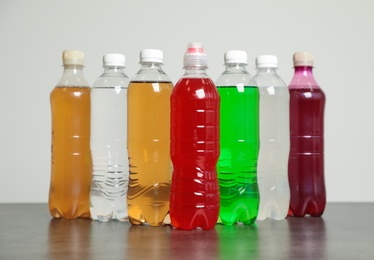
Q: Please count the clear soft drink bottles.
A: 2